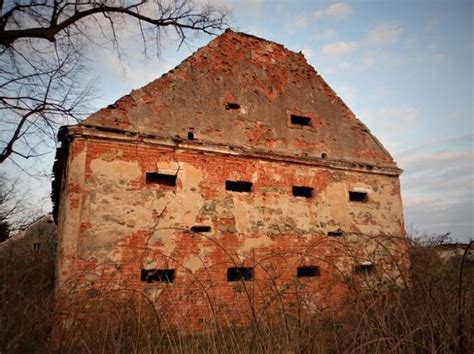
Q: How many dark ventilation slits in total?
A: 12